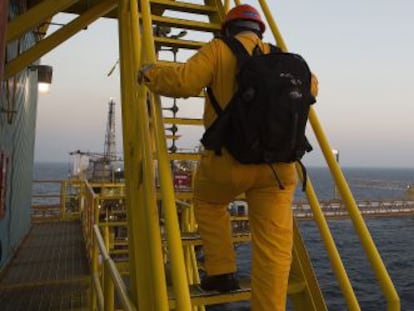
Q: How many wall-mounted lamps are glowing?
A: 1